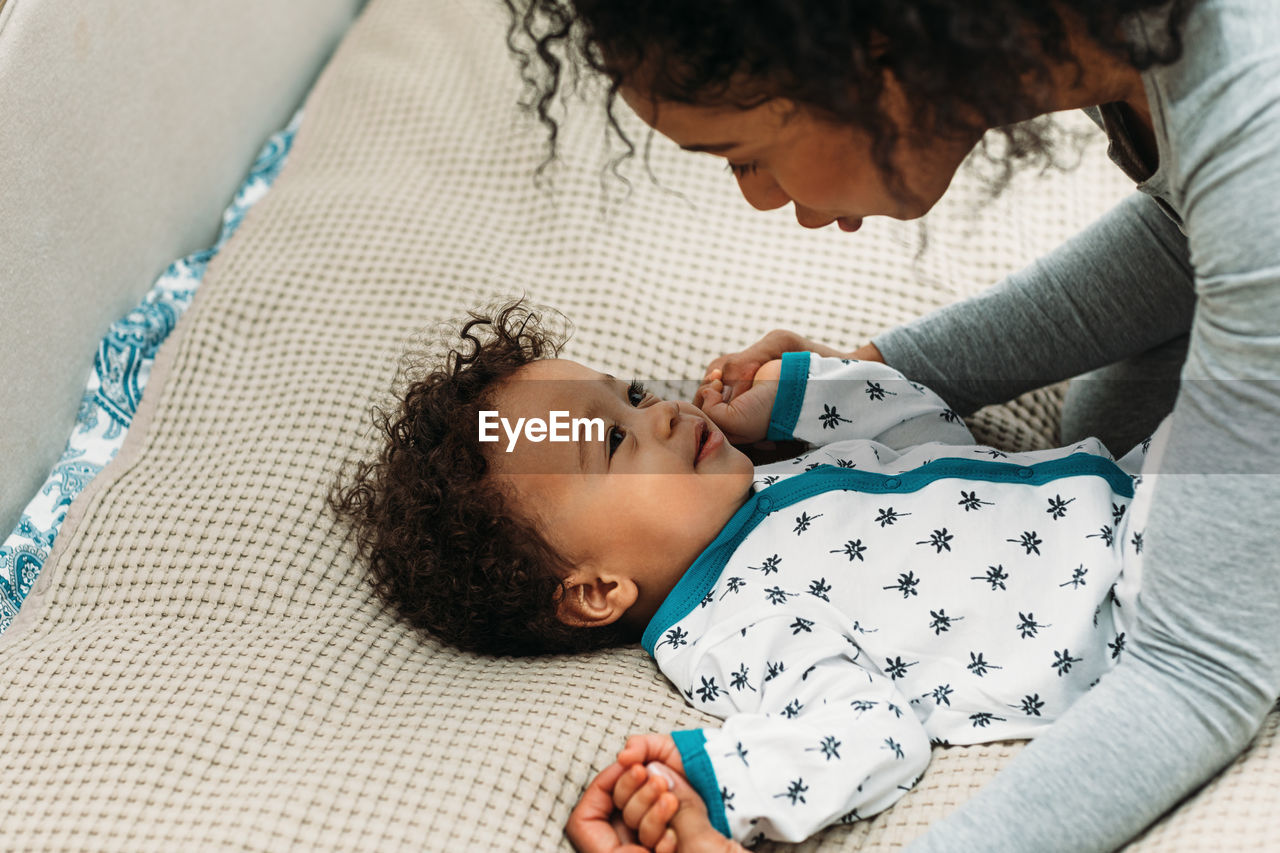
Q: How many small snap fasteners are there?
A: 3